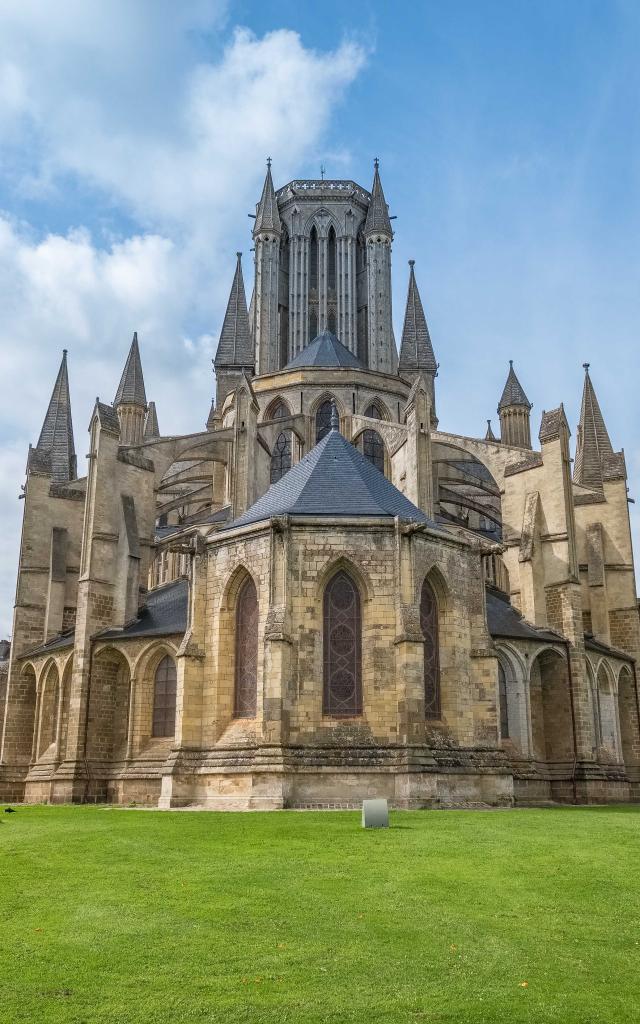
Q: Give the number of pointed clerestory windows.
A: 3